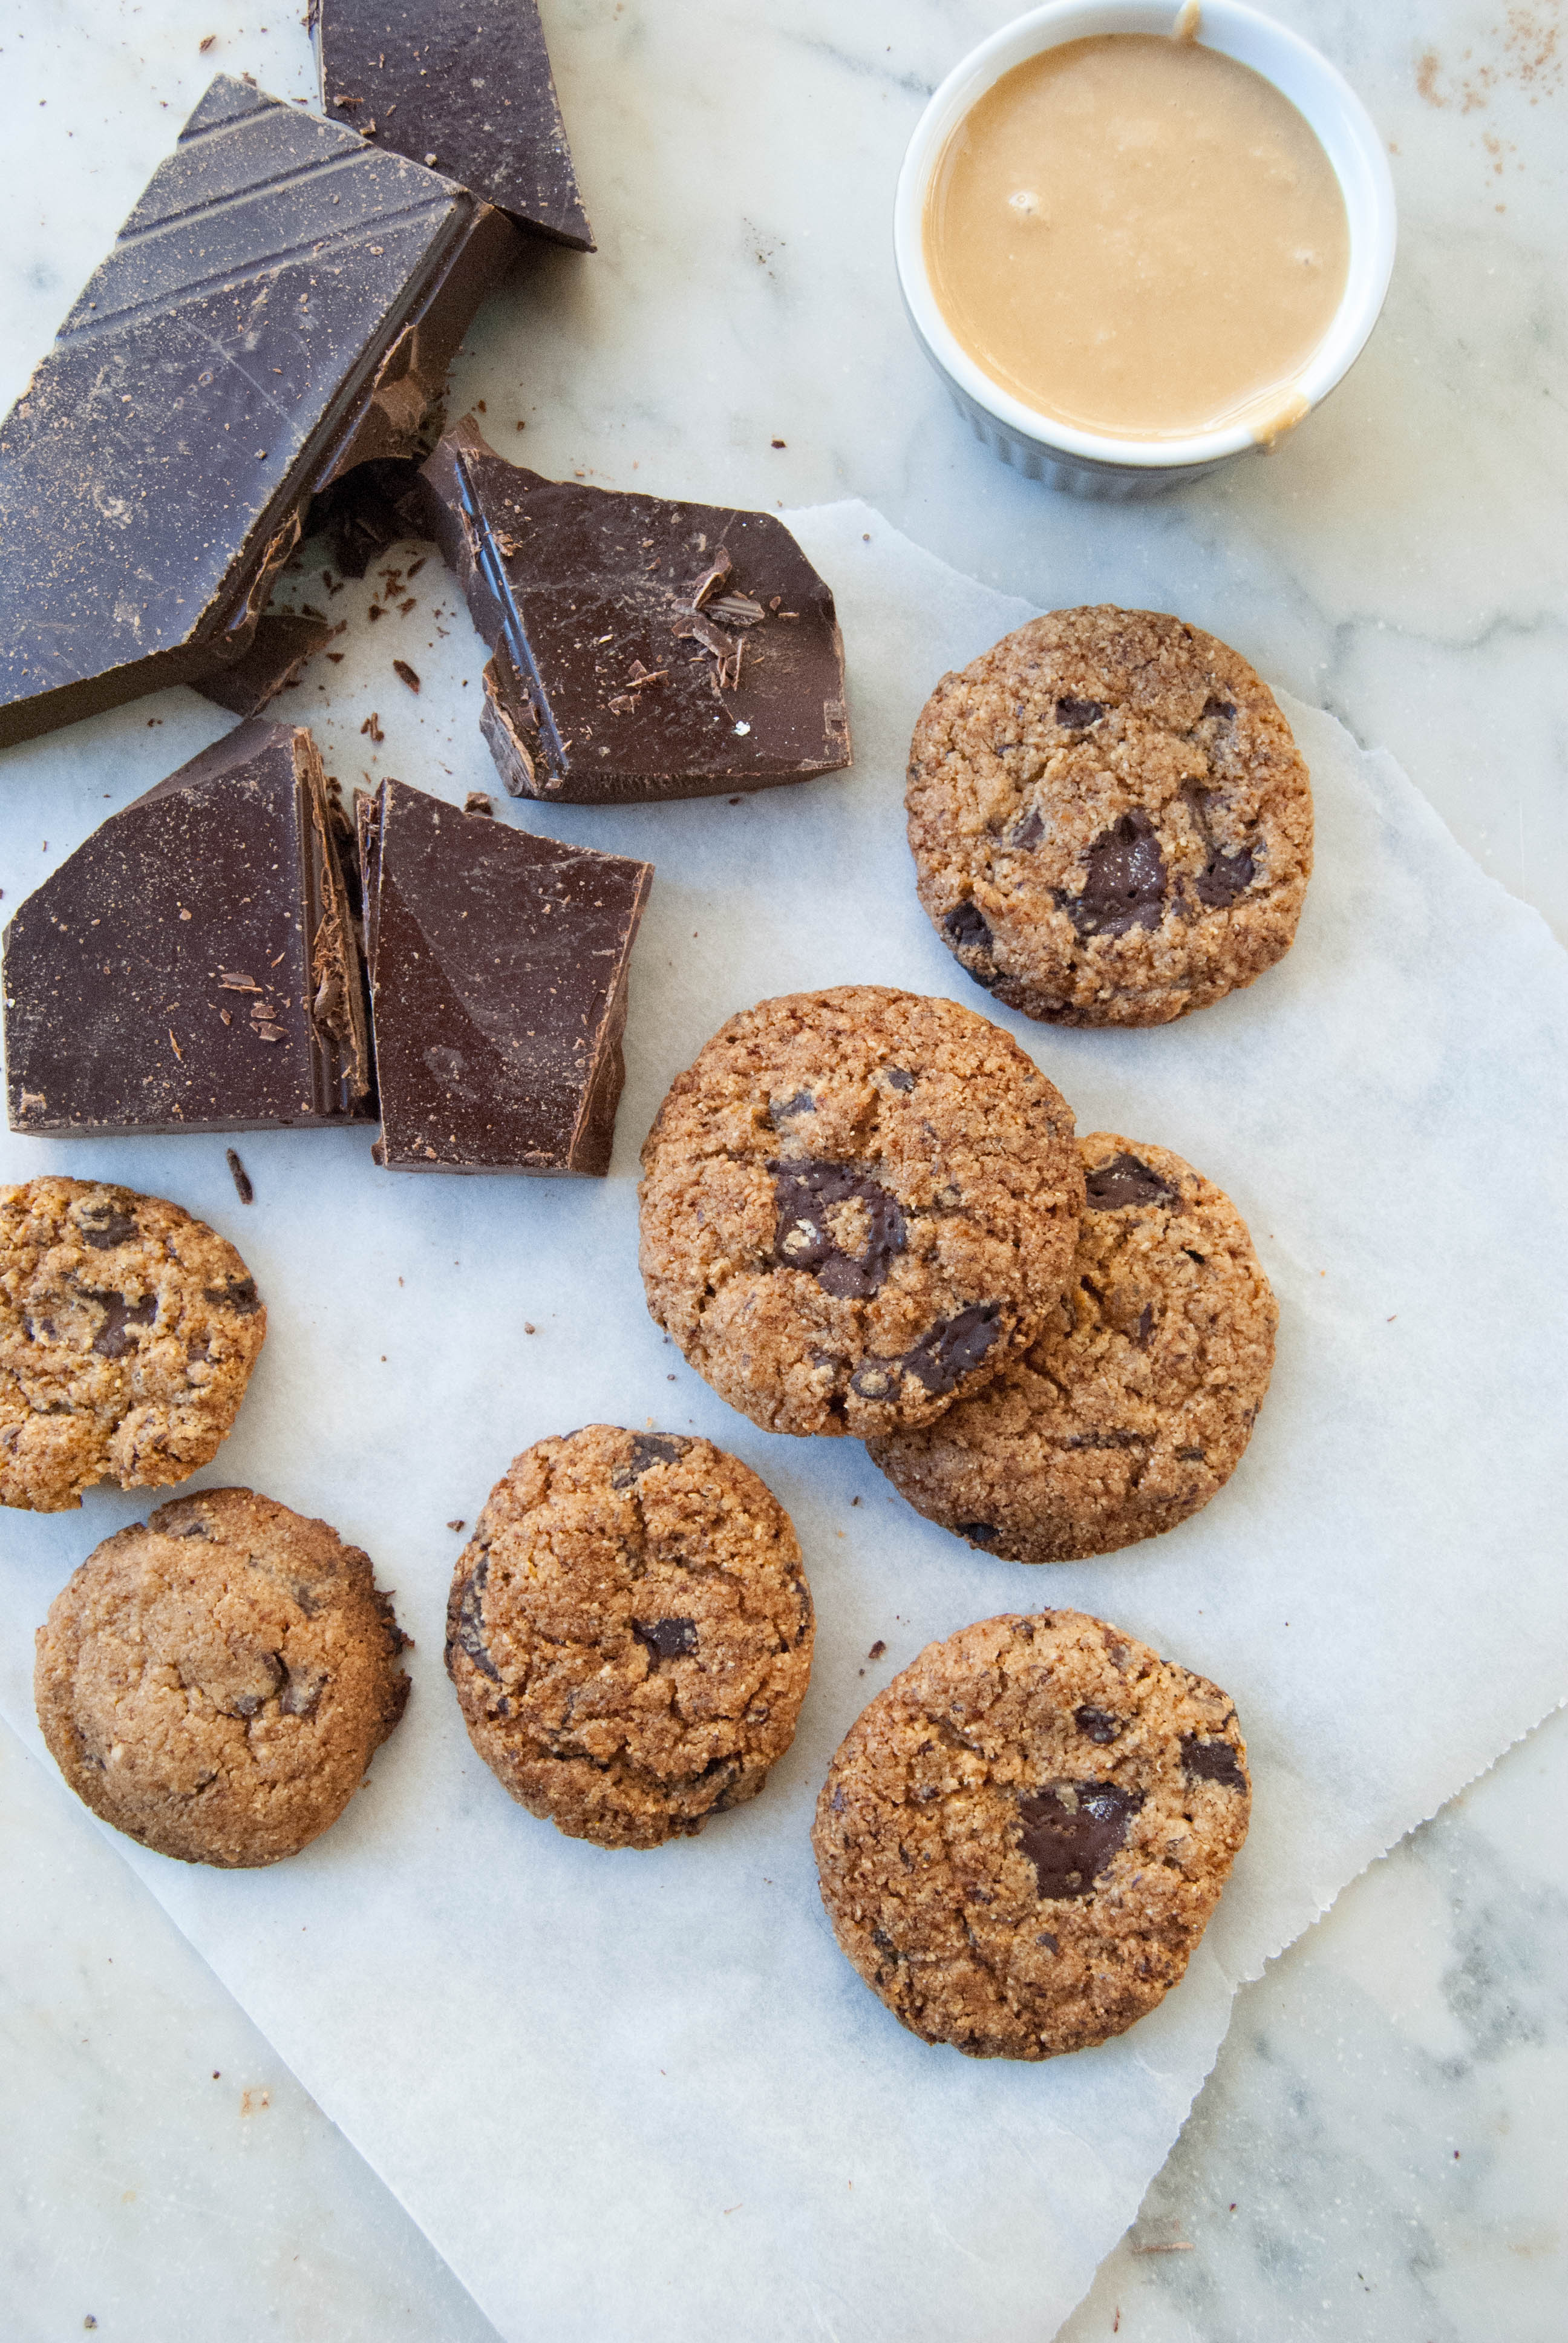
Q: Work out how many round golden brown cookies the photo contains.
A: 7